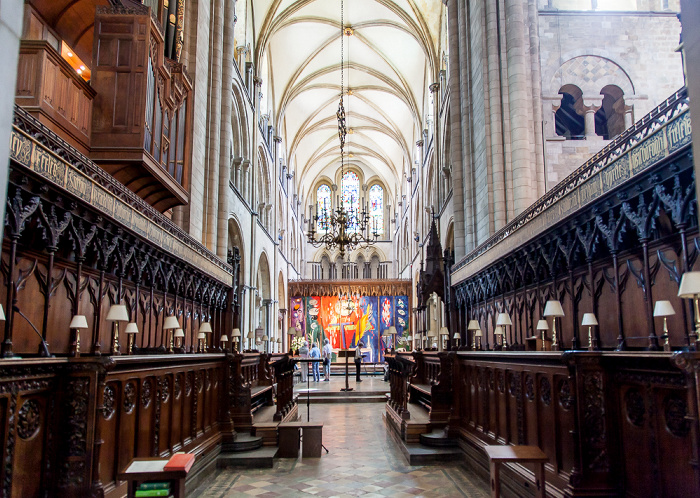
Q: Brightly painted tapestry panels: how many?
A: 7